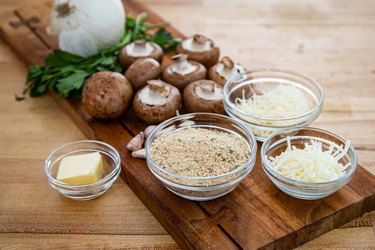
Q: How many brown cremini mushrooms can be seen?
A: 8